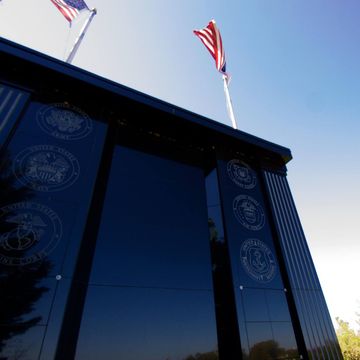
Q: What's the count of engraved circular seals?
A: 6